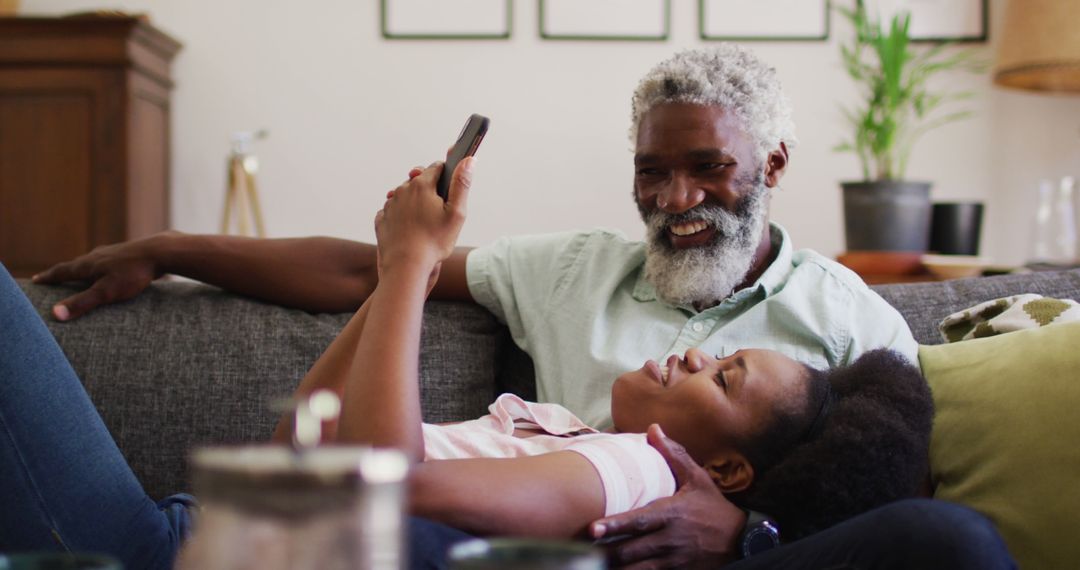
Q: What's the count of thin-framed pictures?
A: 4